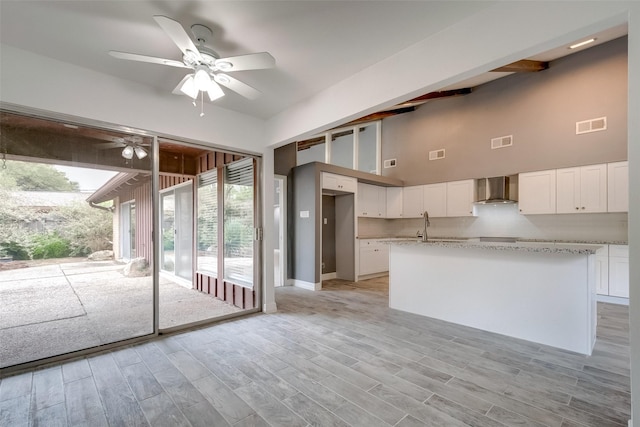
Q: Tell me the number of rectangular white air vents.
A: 4